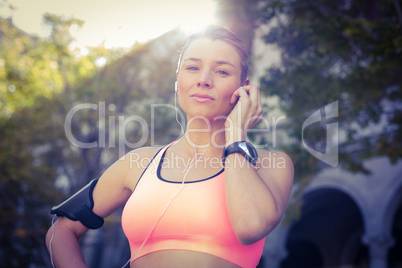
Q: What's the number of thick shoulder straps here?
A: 1